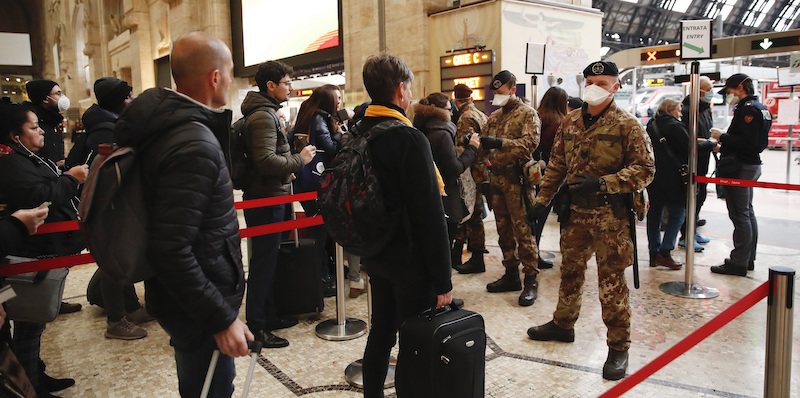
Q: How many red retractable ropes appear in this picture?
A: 4